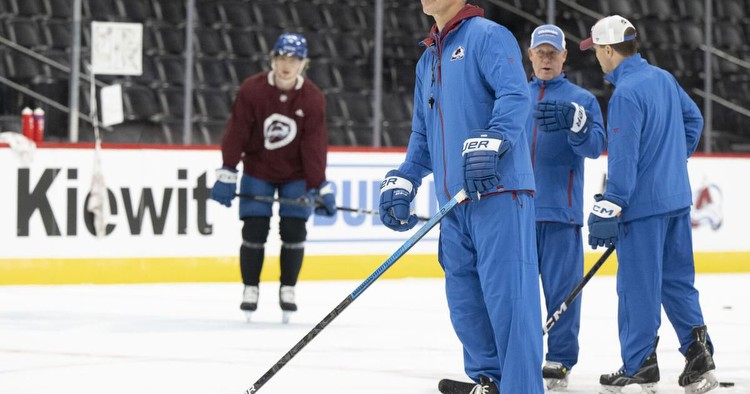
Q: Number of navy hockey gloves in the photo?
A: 6